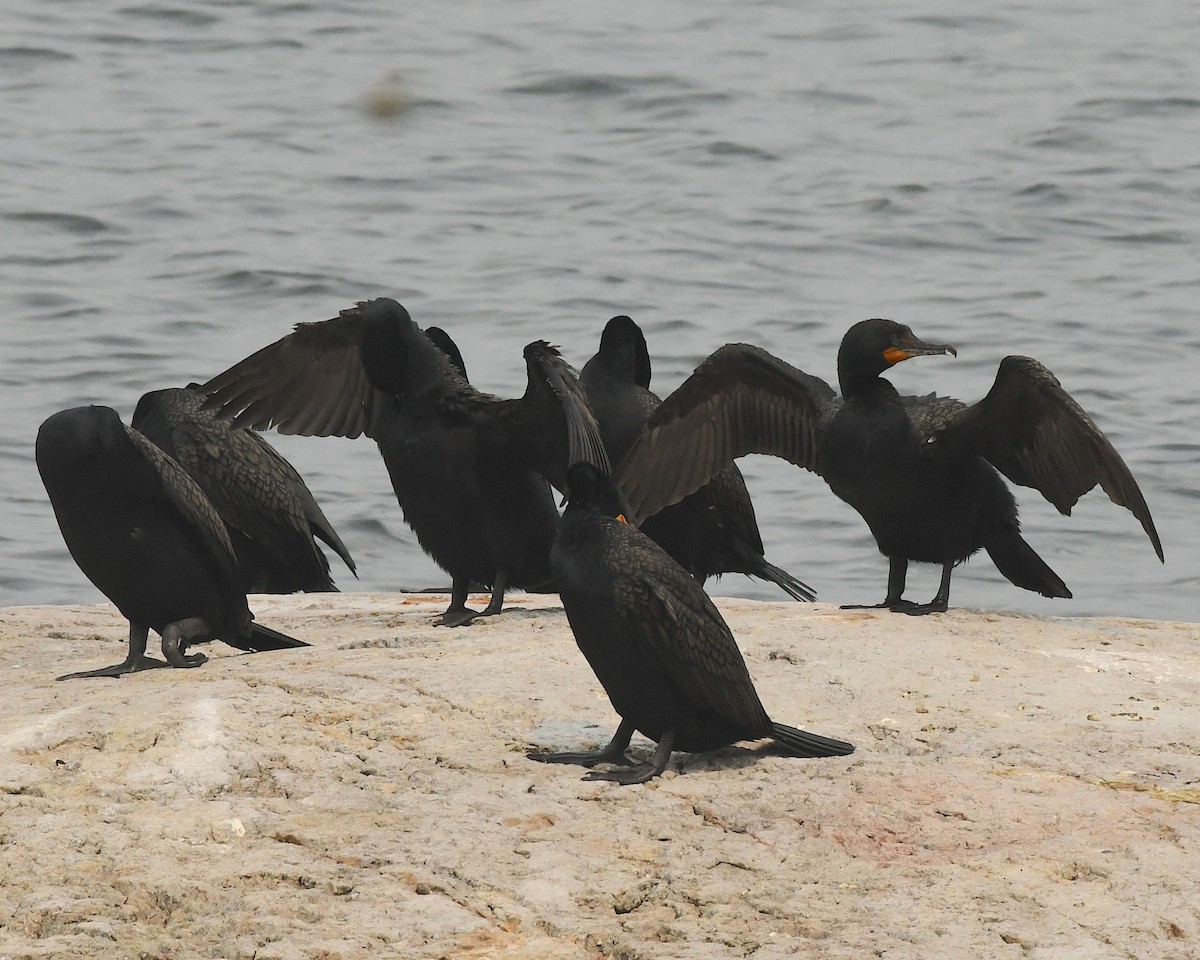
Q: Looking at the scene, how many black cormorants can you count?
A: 7